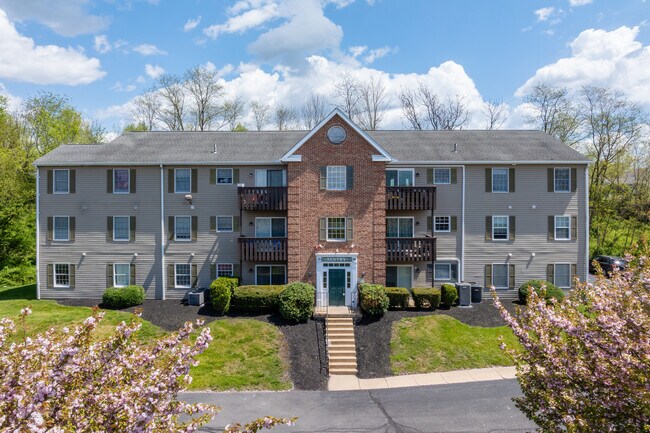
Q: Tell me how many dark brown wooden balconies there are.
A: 4